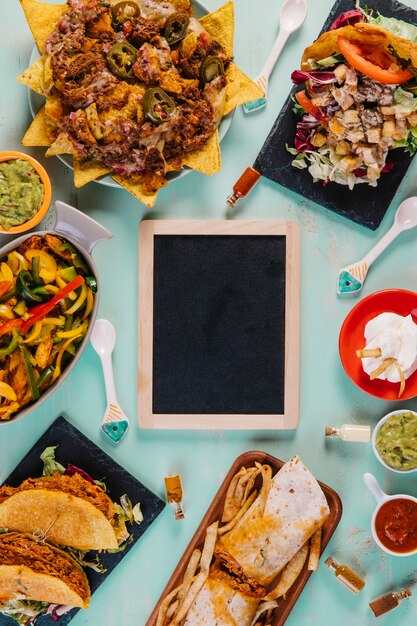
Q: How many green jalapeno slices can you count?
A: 5